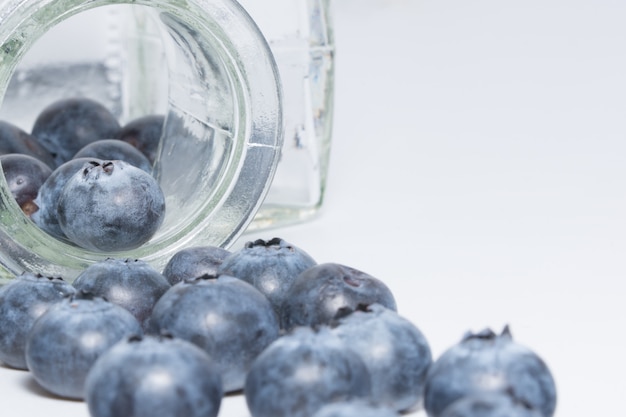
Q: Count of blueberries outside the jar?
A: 13